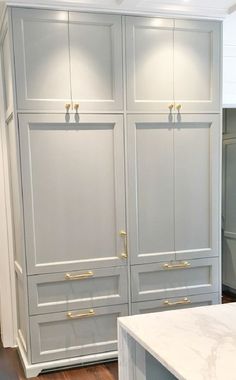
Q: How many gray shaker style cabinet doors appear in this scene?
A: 7